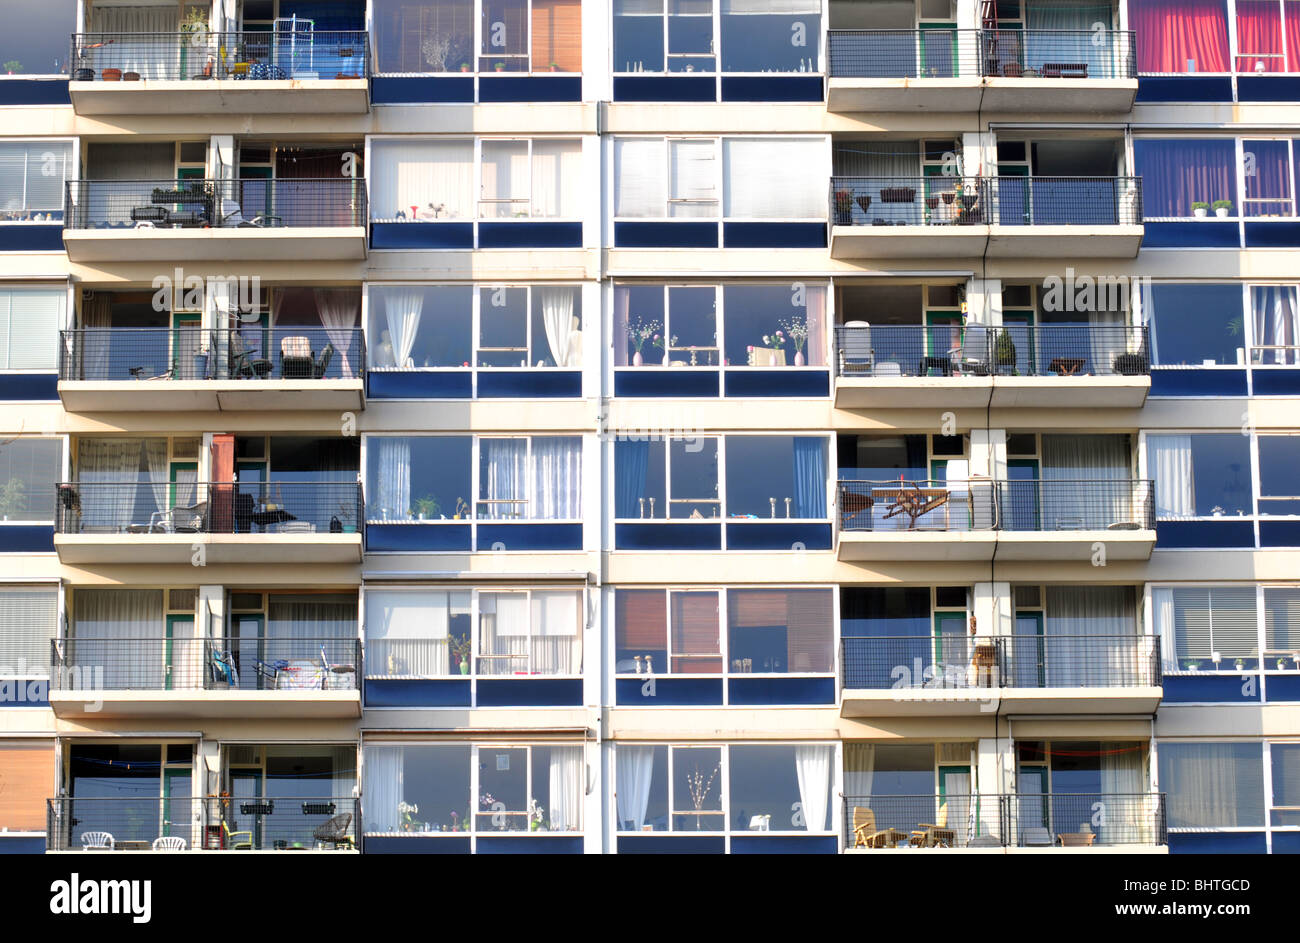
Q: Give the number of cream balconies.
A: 12